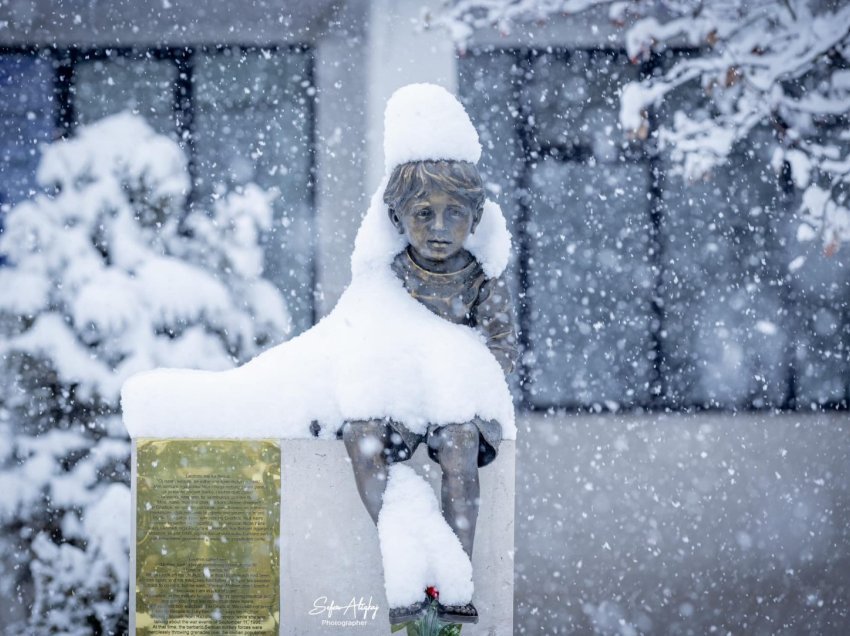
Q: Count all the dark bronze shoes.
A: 2